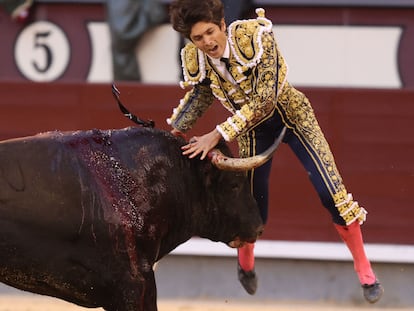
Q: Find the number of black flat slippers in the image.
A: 2